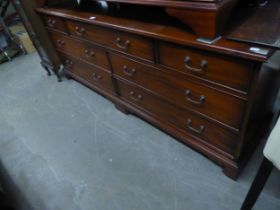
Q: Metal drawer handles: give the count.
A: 12